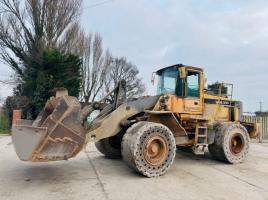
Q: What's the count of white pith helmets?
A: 0